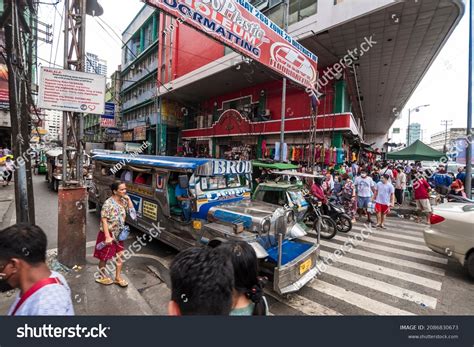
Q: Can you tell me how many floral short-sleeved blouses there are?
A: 1